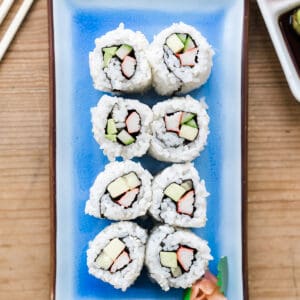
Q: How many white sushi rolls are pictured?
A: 8